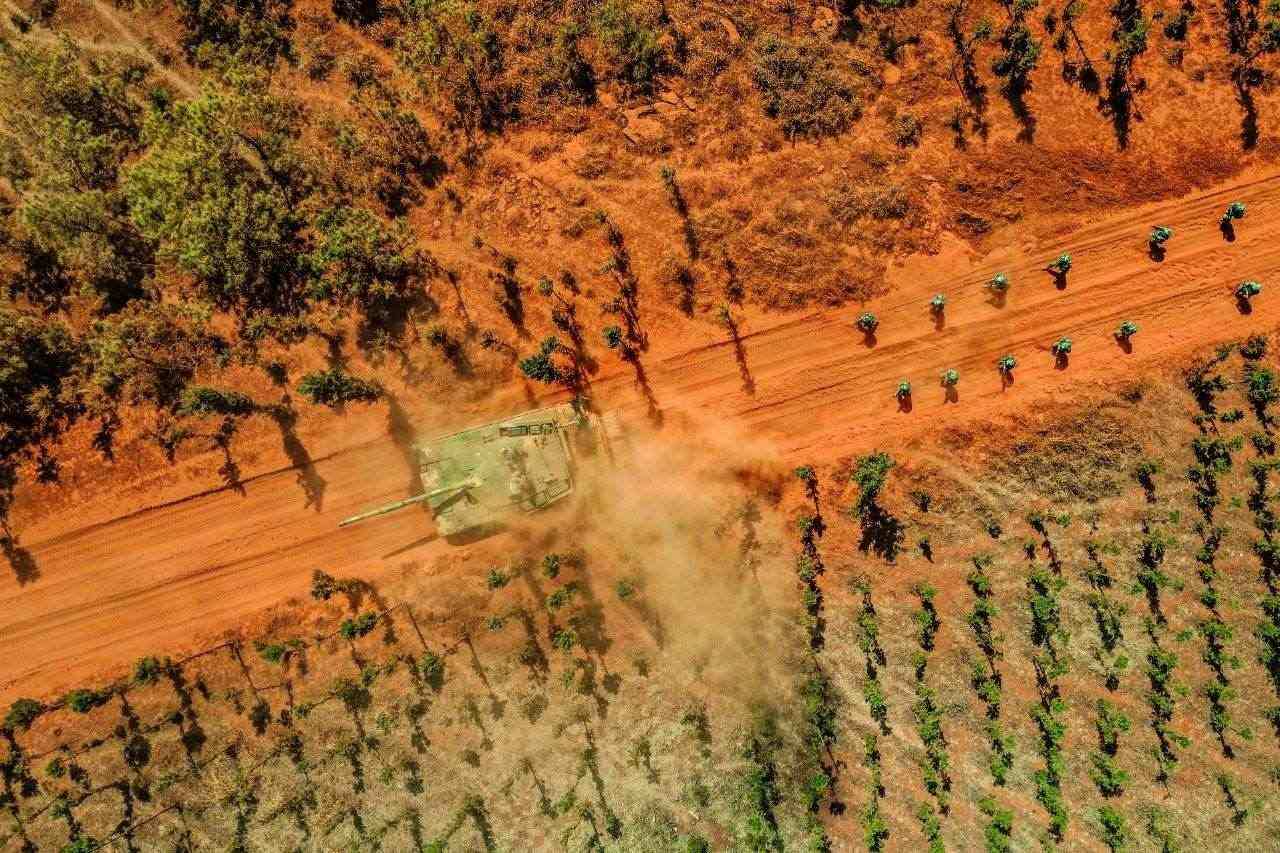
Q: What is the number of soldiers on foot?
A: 12